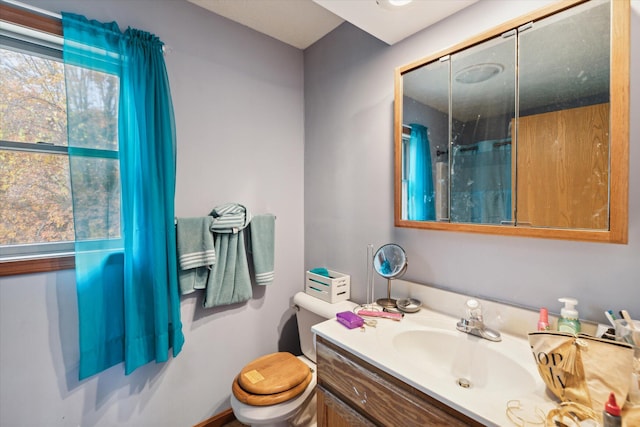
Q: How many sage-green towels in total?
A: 3